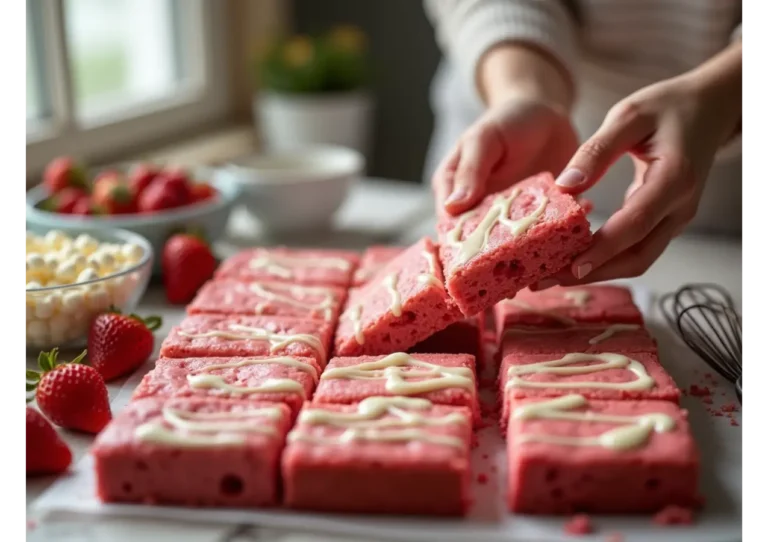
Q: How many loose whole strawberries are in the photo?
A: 4